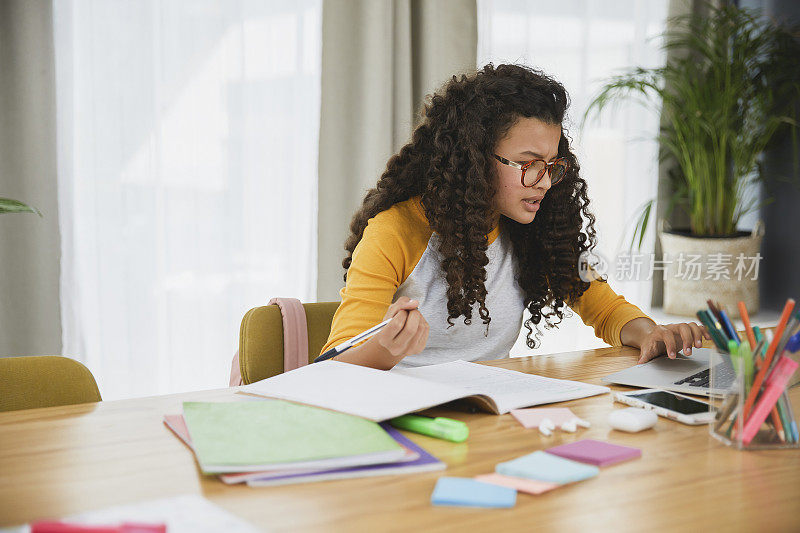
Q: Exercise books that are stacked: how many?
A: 3